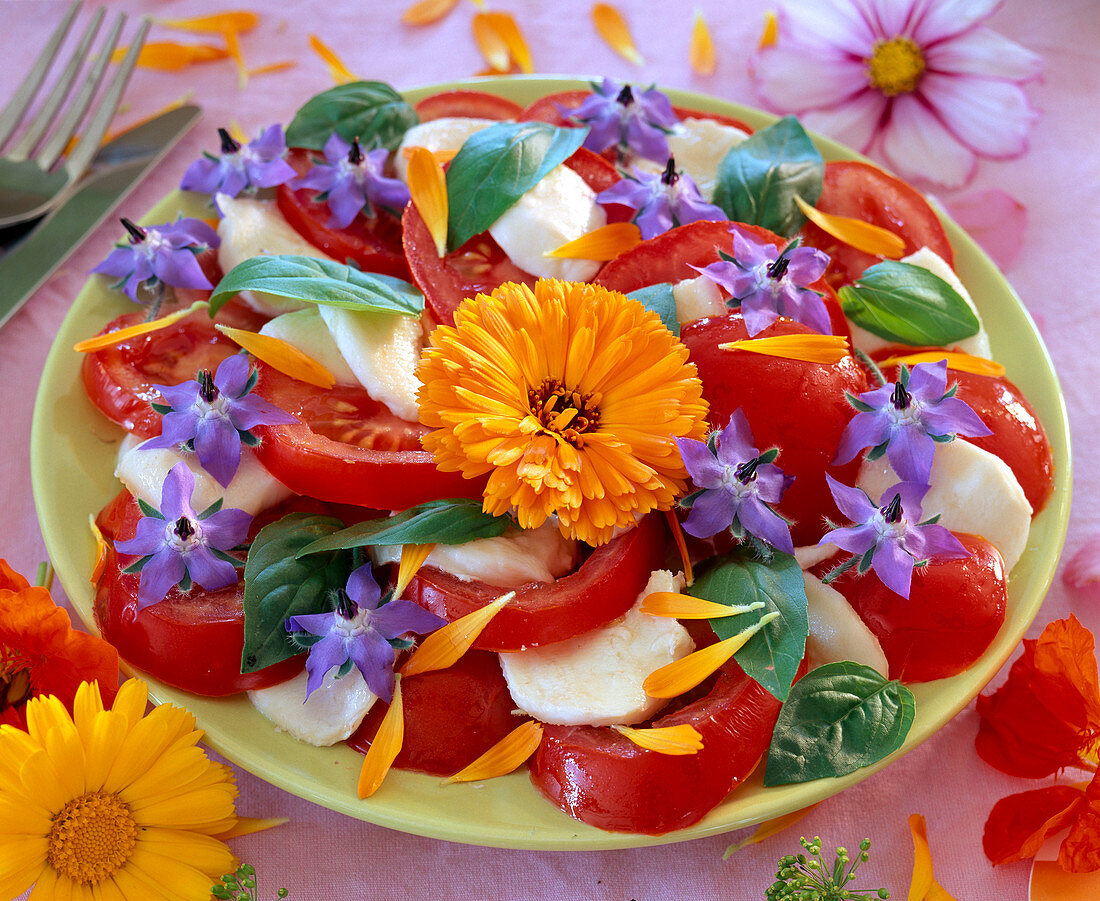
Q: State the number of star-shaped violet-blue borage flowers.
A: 12